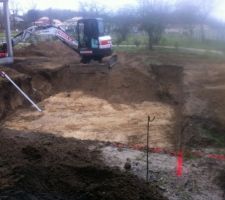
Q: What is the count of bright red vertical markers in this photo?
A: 1